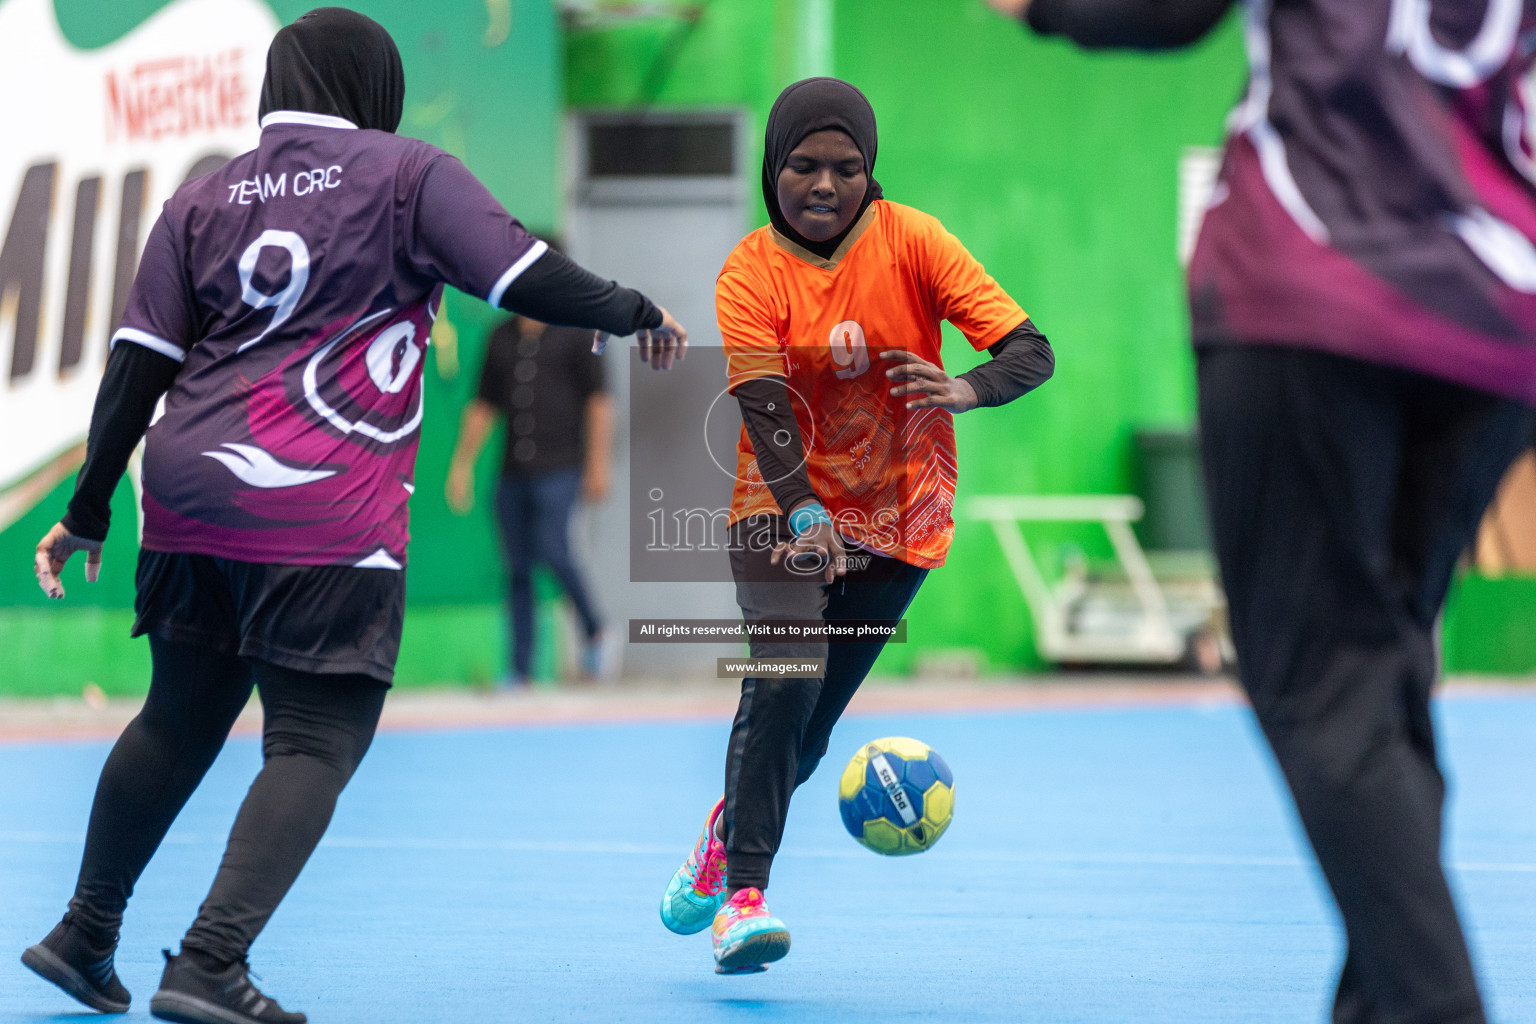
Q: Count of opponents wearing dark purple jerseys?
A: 2